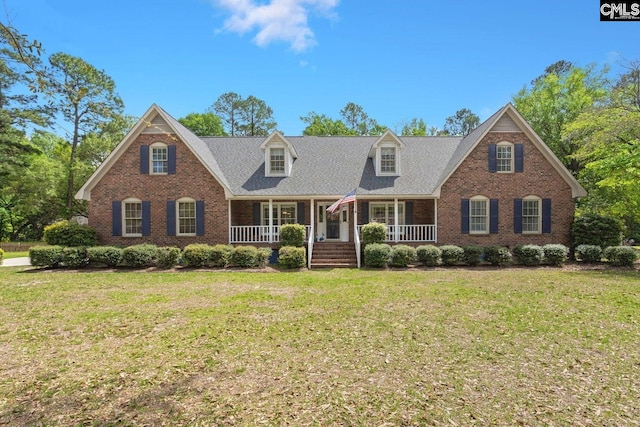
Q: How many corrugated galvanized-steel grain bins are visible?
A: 0